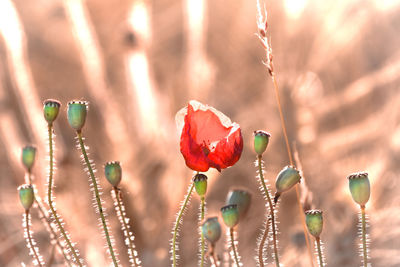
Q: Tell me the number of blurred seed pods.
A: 2